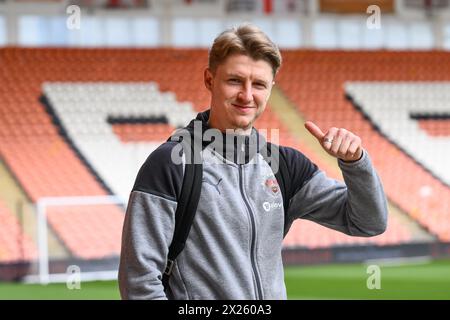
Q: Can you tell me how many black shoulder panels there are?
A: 2